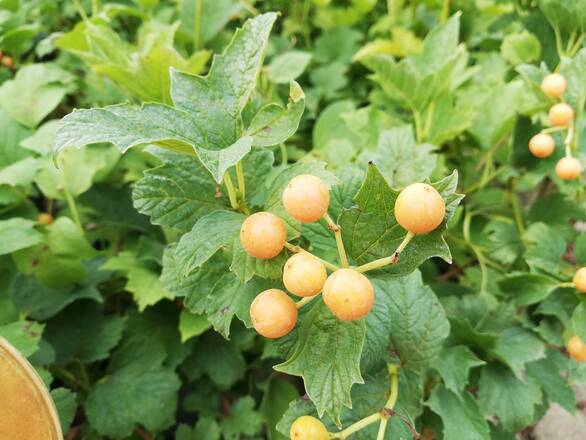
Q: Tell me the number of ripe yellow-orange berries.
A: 13